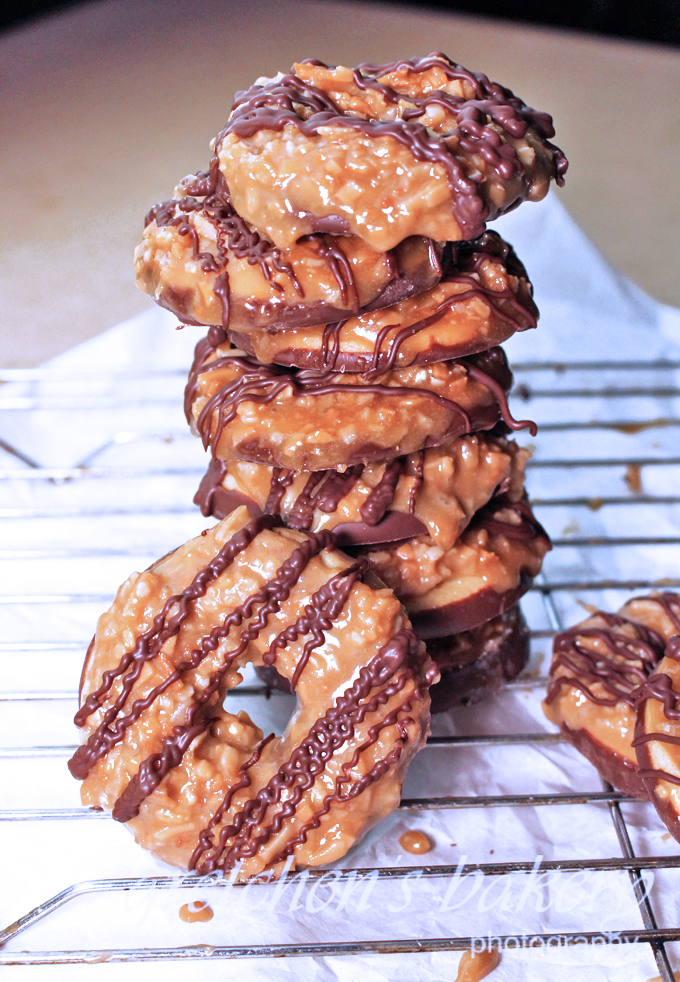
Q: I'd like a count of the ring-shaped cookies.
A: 10